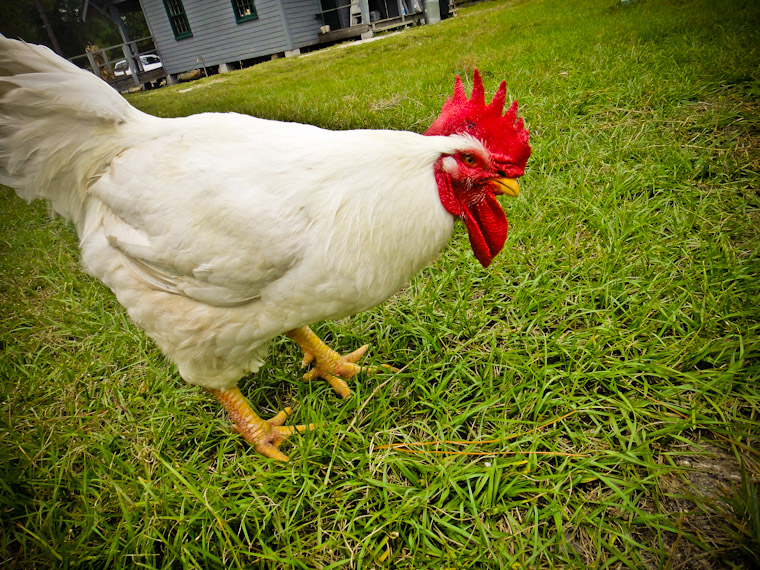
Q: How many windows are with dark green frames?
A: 2